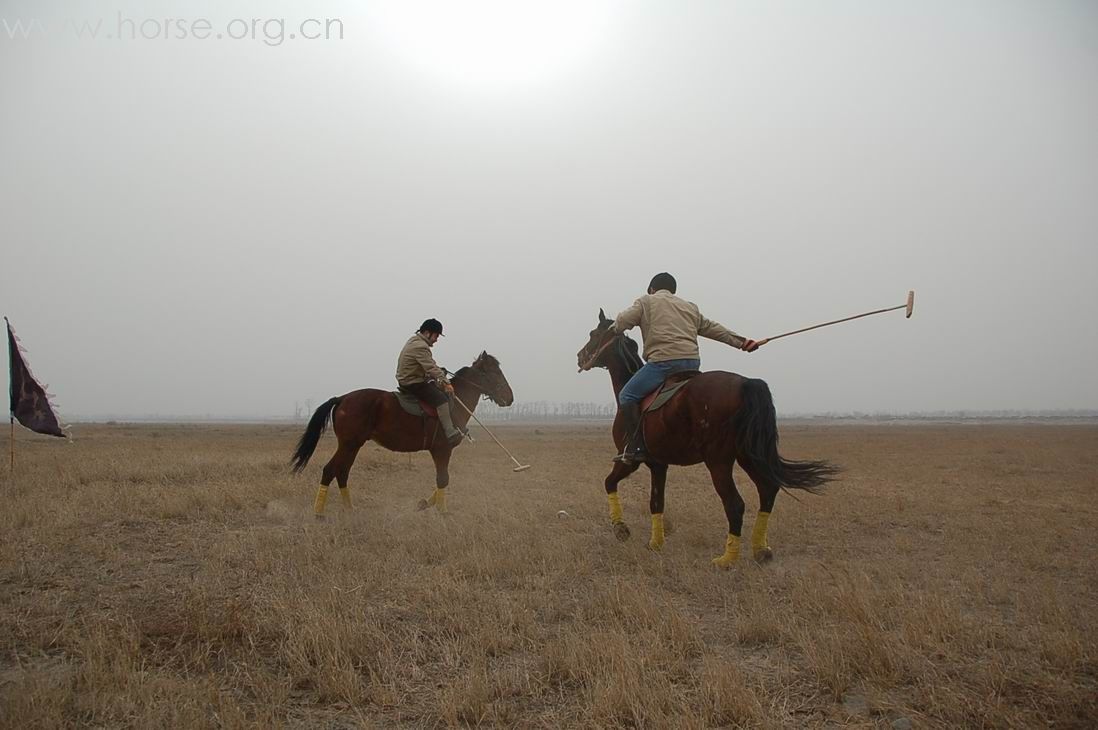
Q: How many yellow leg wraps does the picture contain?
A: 8